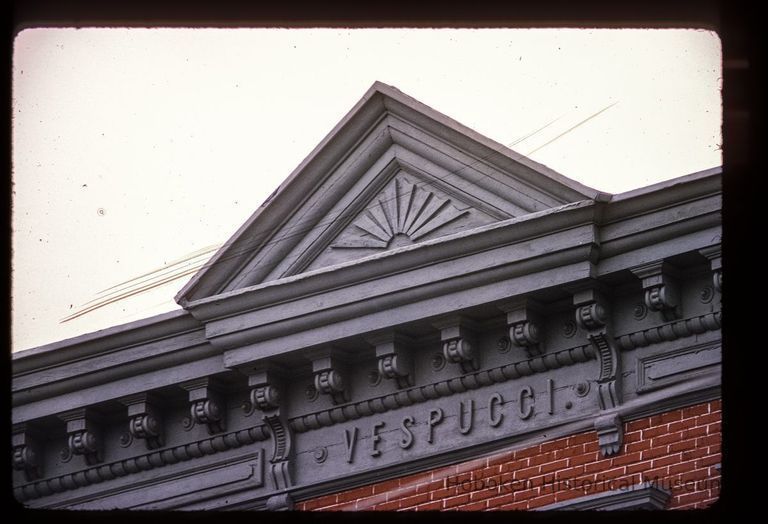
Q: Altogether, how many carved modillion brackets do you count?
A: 12